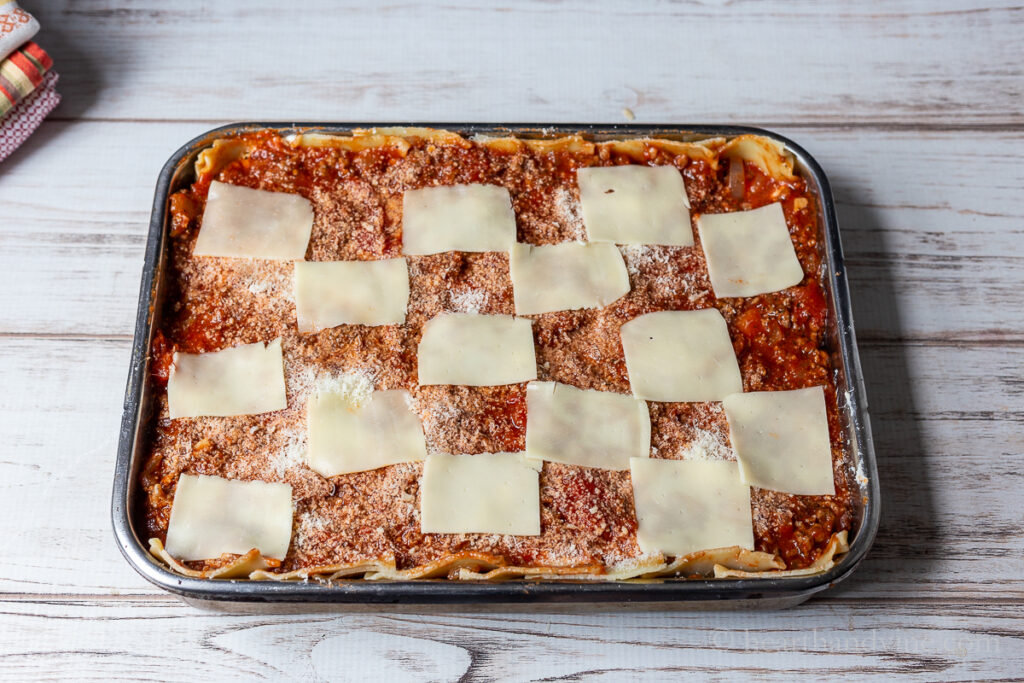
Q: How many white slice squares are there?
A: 15